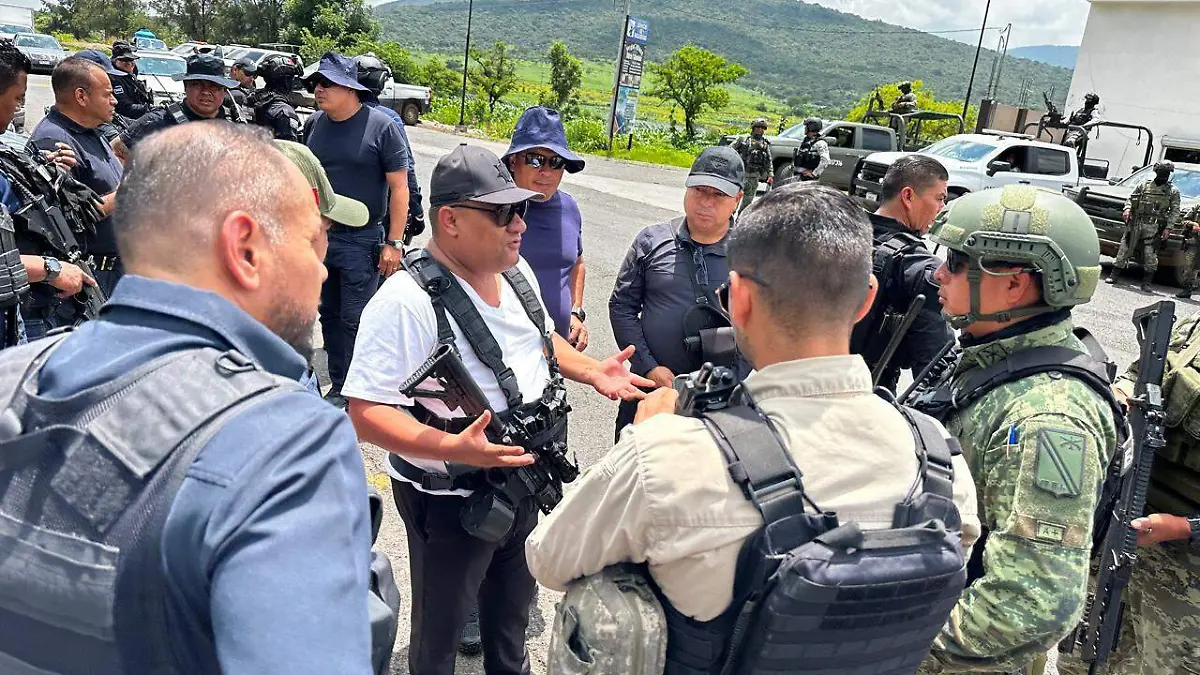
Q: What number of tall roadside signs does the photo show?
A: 1